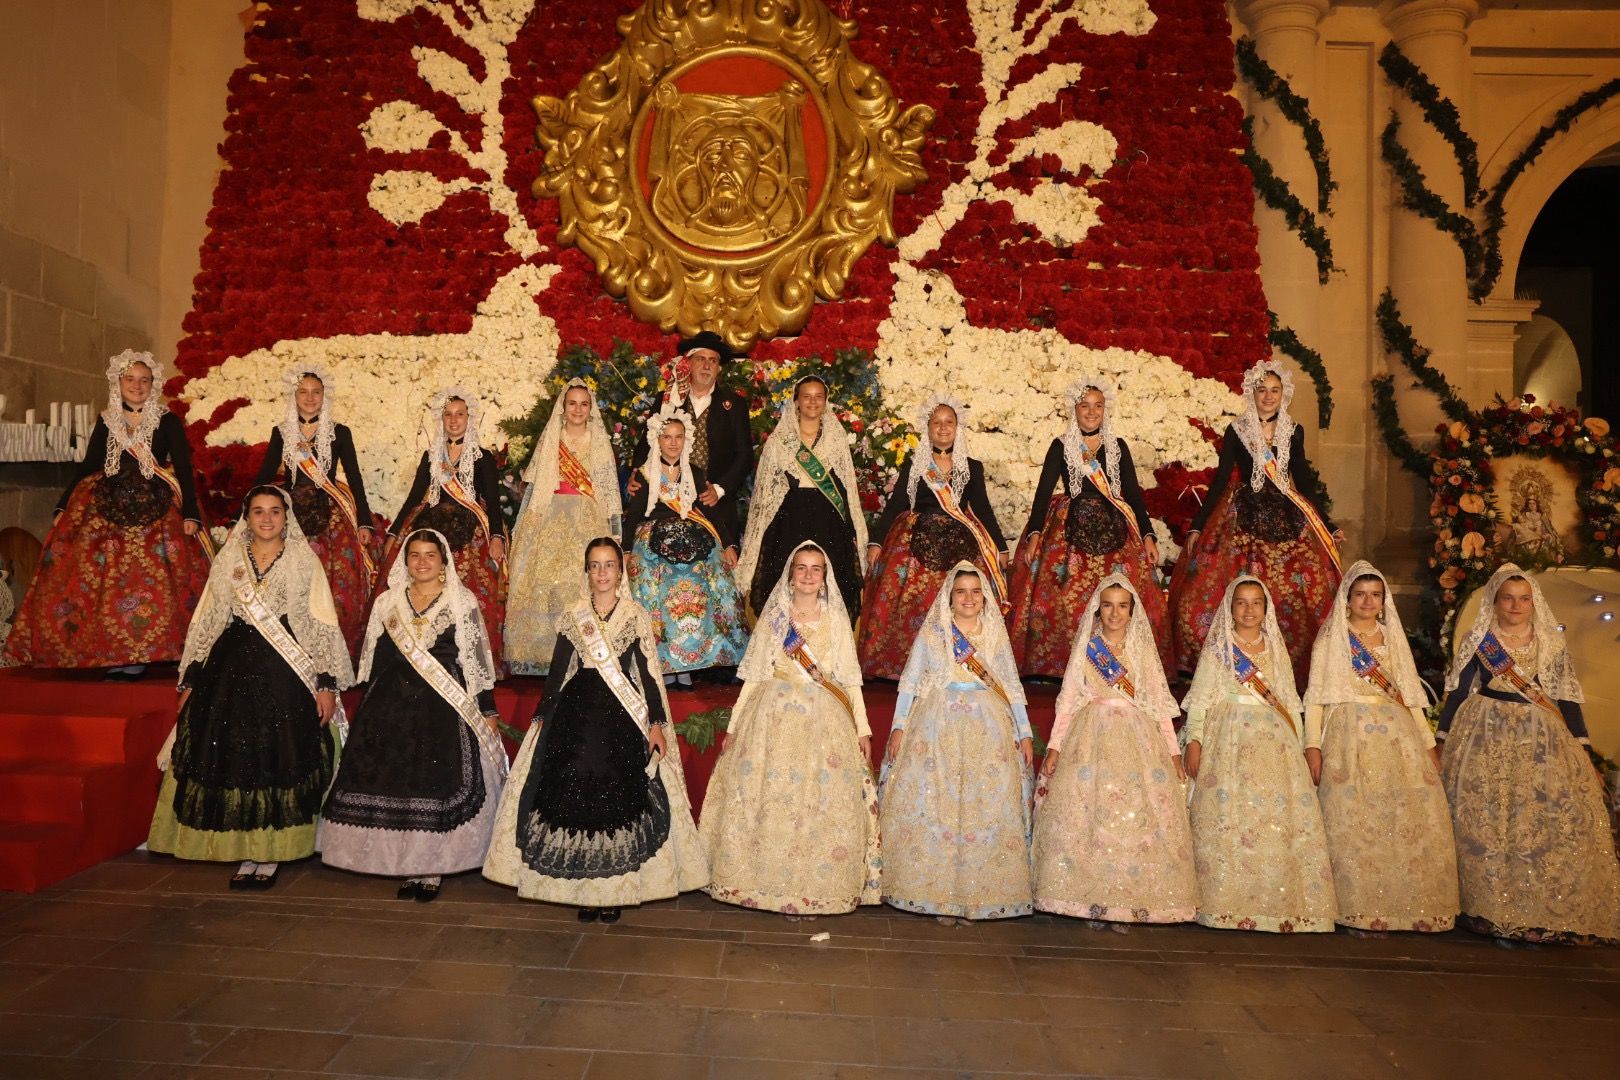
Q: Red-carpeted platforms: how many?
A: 1